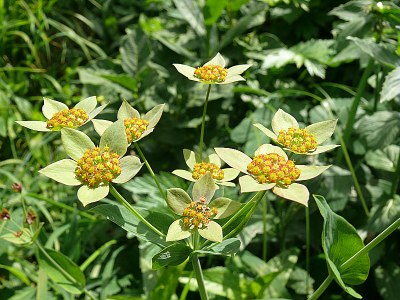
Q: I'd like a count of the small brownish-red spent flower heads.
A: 4